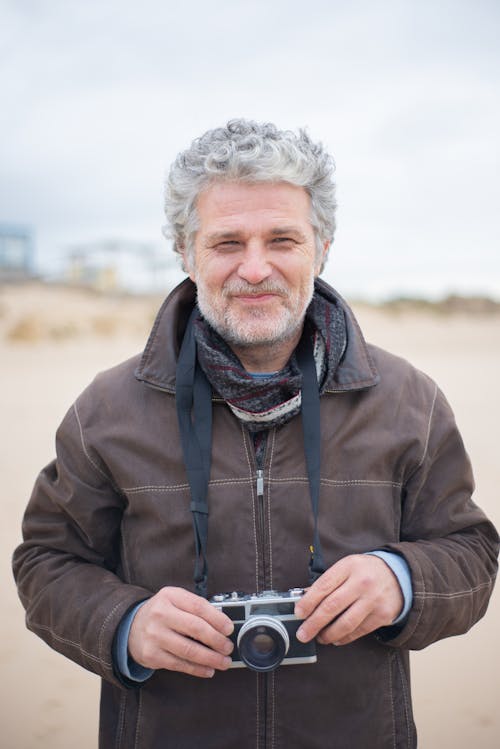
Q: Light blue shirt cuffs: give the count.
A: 2